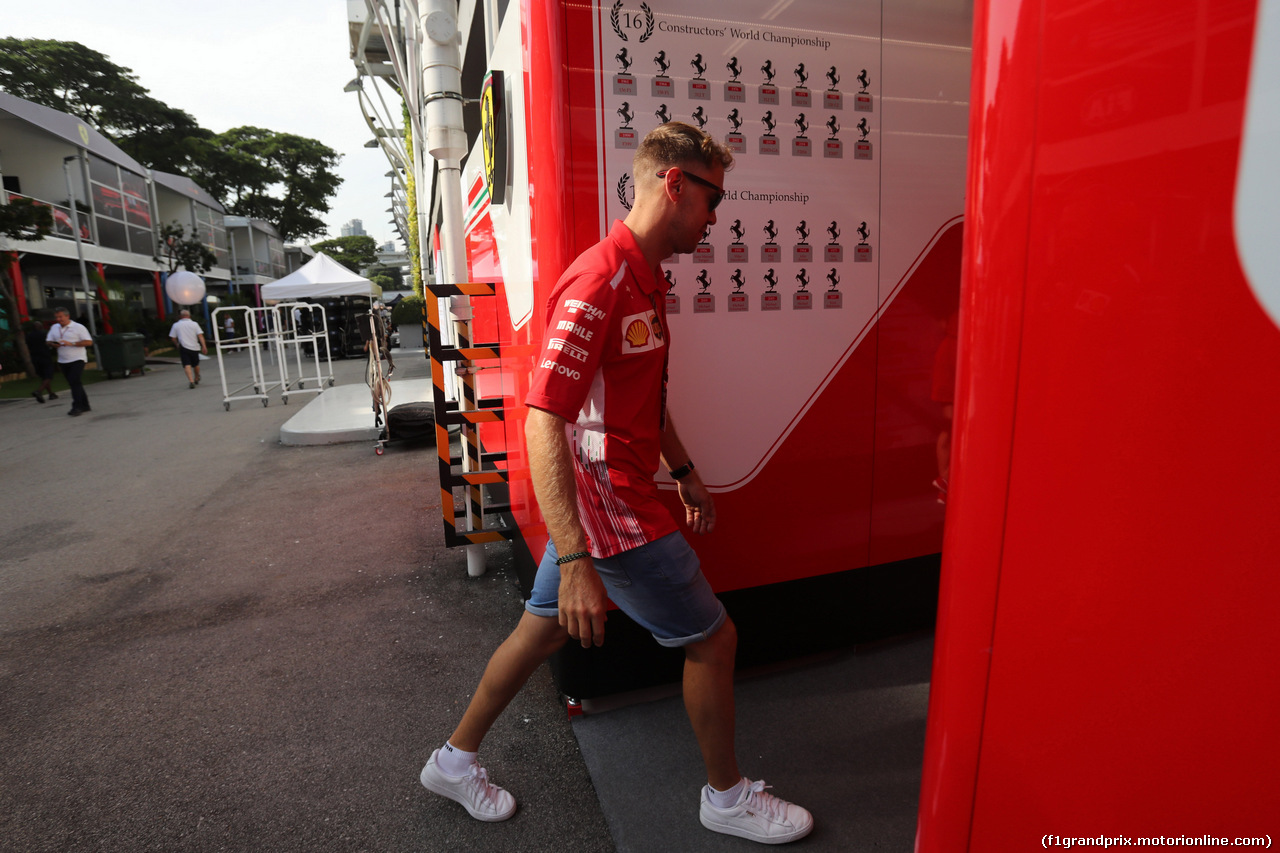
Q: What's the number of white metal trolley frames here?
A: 2